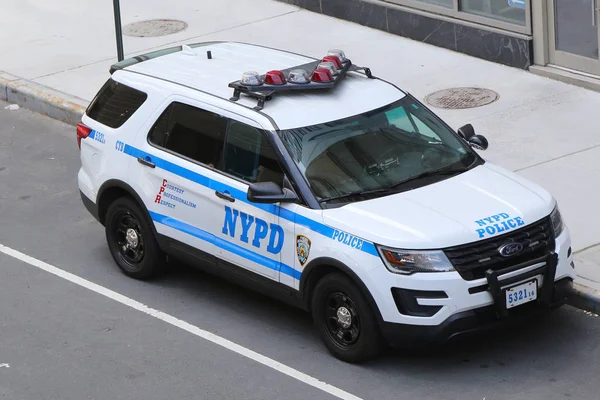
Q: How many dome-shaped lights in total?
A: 7